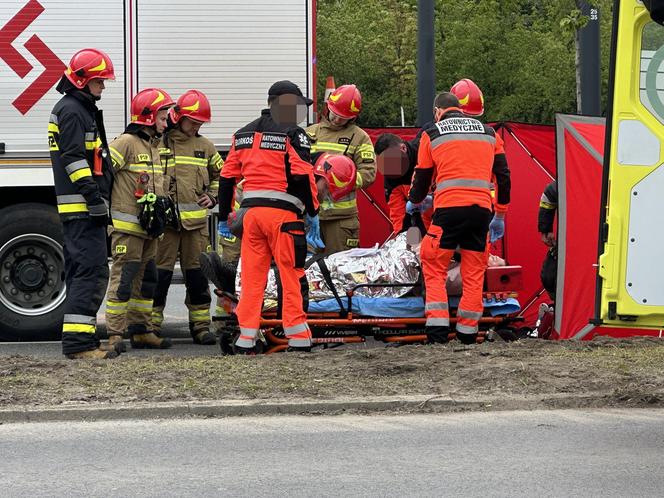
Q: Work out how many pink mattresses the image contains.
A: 0